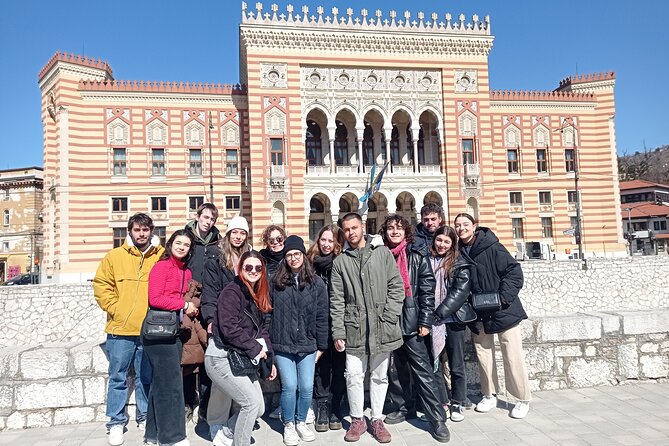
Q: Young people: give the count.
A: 13